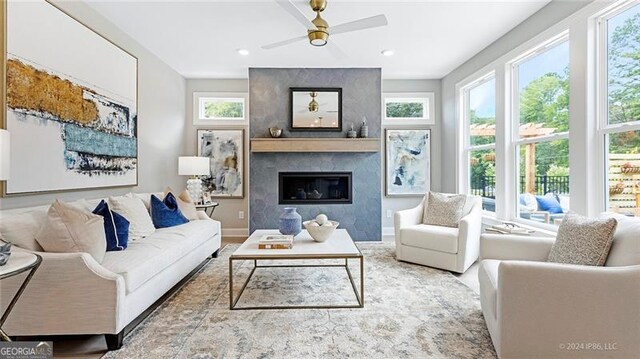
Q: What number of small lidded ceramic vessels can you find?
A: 2